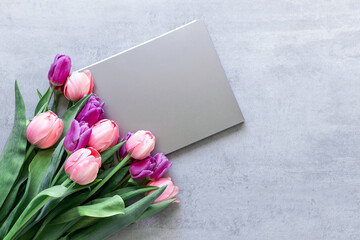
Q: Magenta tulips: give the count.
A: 6